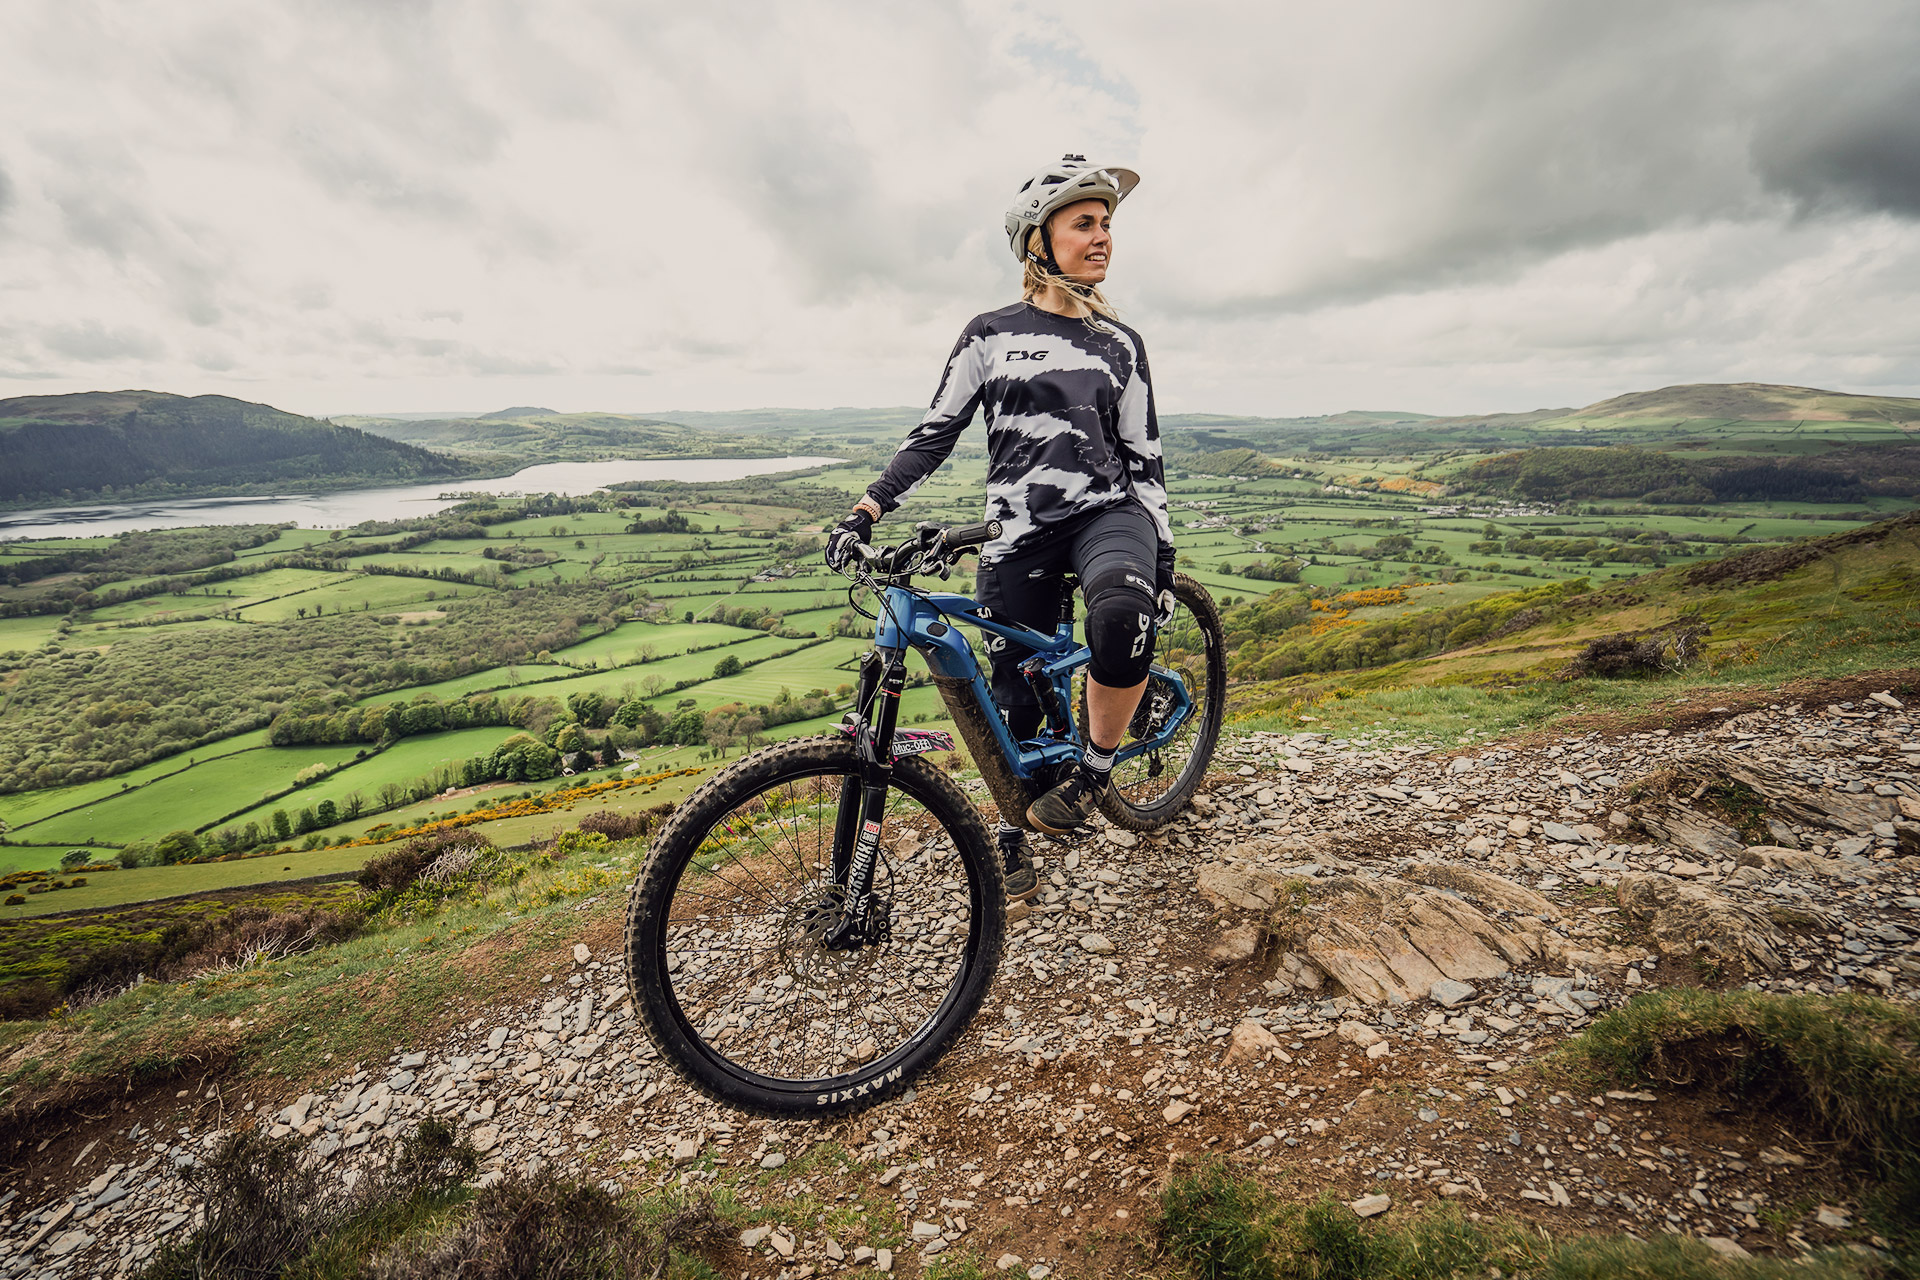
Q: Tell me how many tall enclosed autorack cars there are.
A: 0